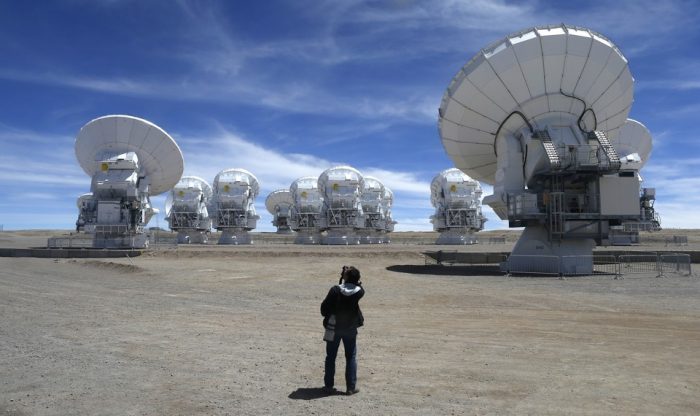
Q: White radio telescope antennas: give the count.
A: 12